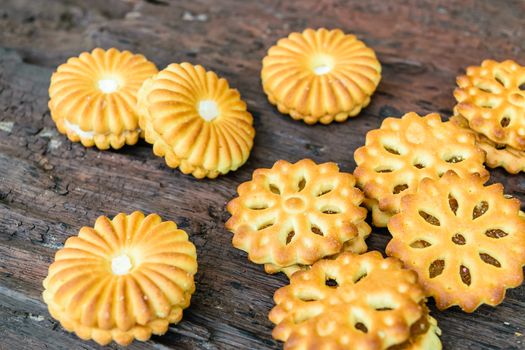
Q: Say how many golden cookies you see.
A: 9